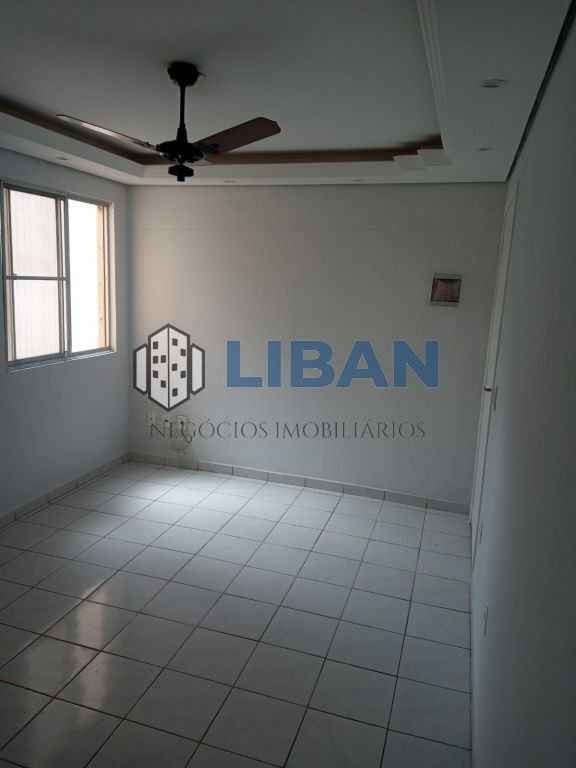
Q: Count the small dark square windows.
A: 10